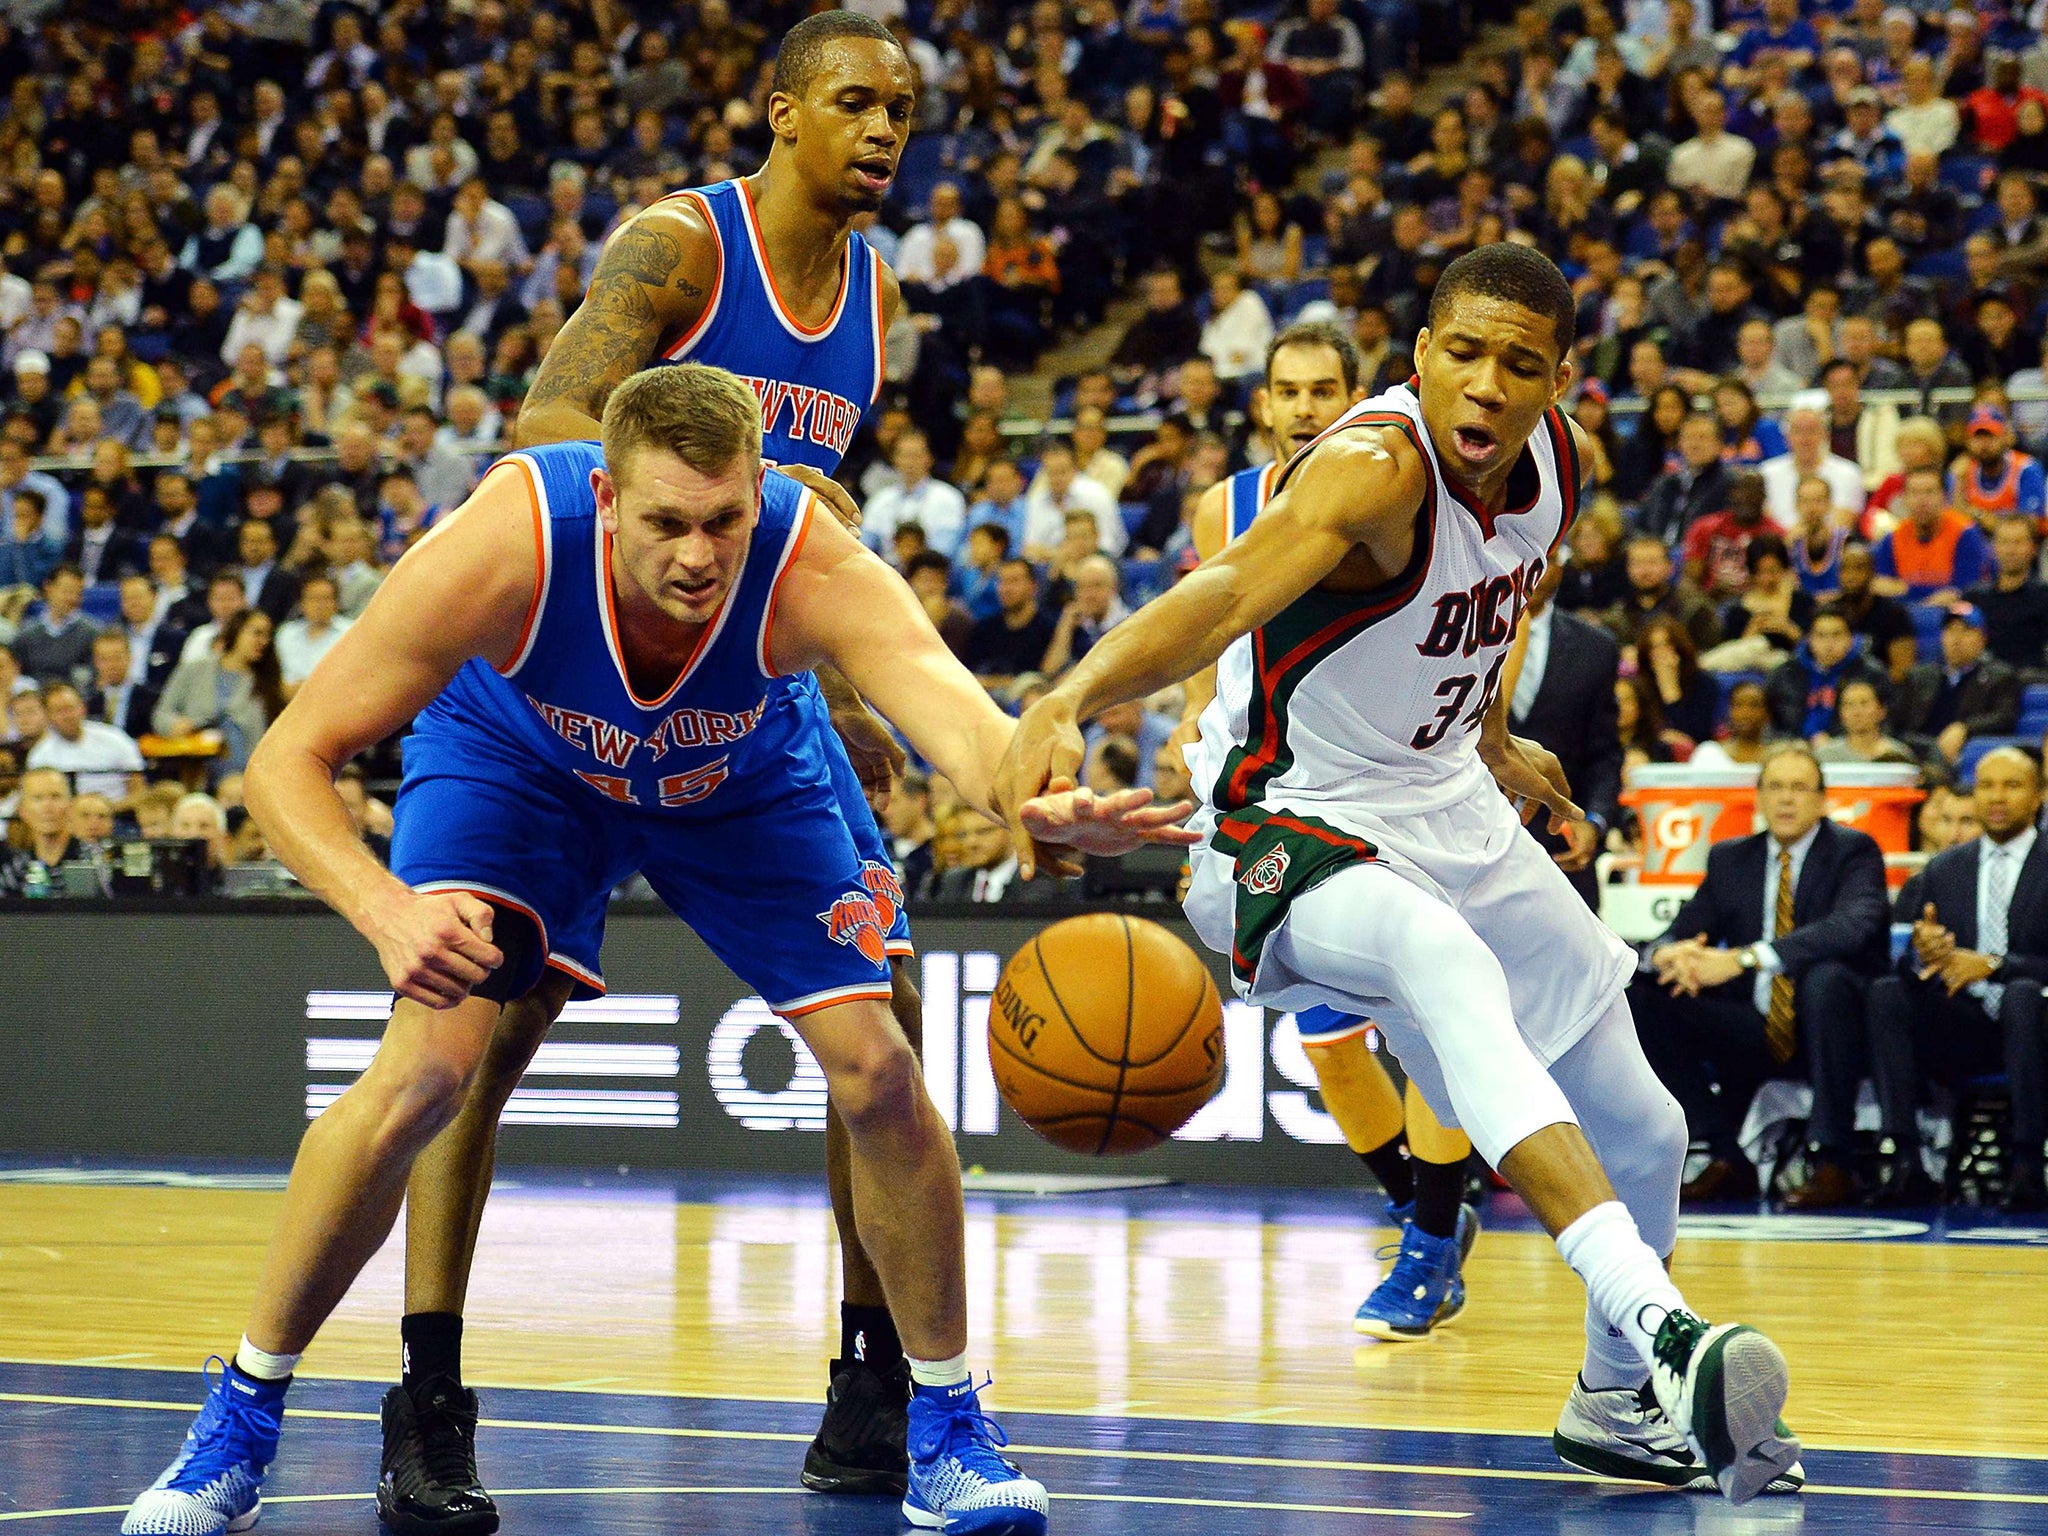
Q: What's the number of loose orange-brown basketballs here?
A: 1